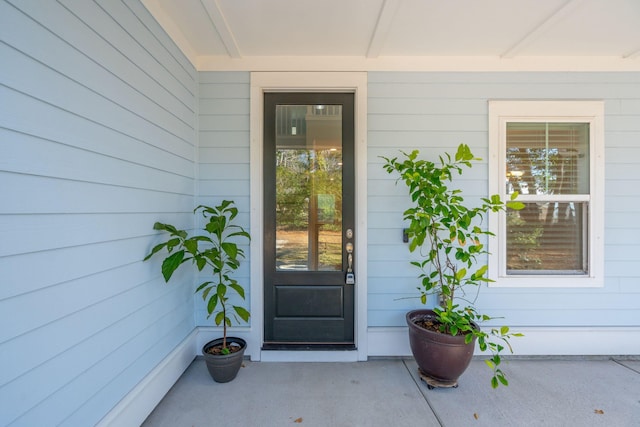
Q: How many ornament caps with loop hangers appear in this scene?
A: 0